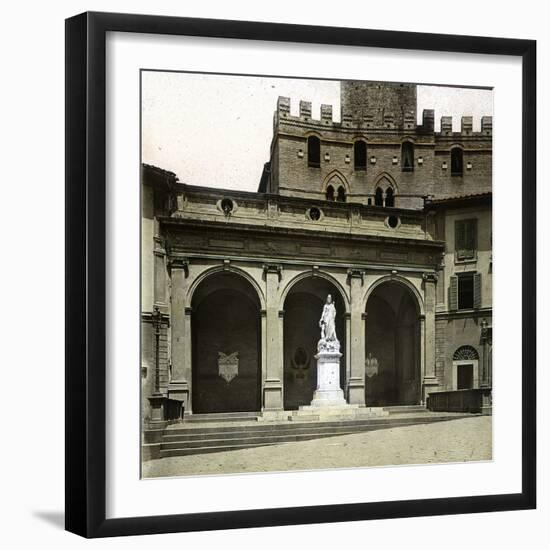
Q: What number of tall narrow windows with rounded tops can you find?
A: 4